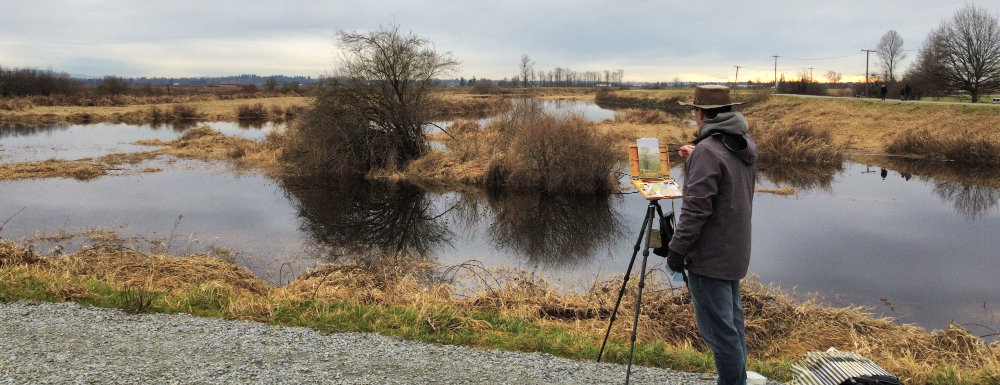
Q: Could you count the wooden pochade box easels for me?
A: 1